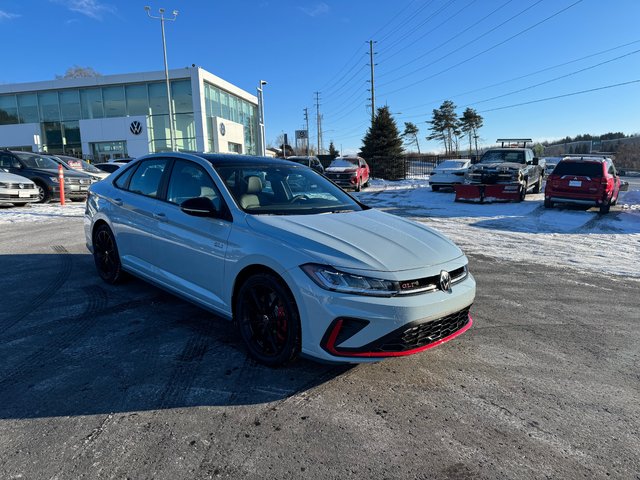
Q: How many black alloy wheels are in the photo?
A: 2